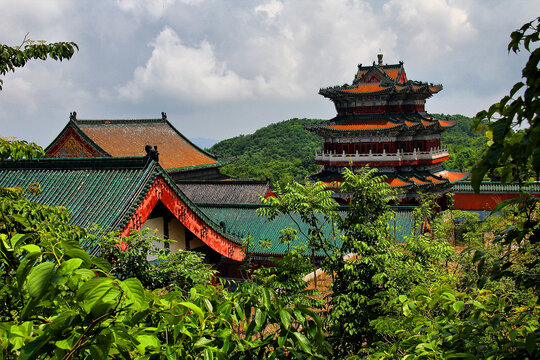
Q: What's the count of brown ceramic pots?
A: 0